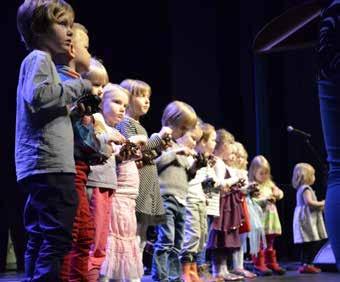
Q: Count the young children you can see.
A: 13